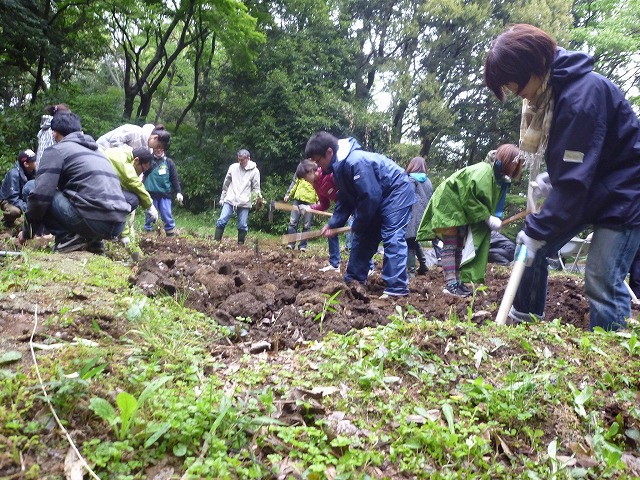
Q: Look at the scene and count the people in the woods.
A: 13